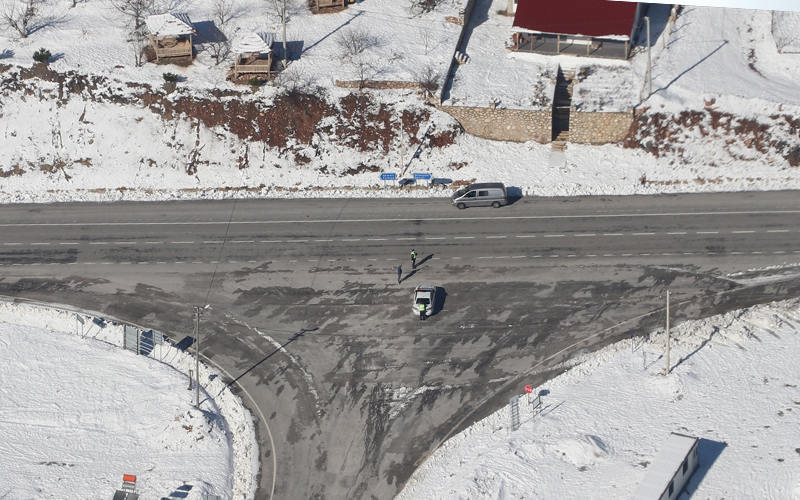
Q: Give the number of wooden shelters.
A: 3